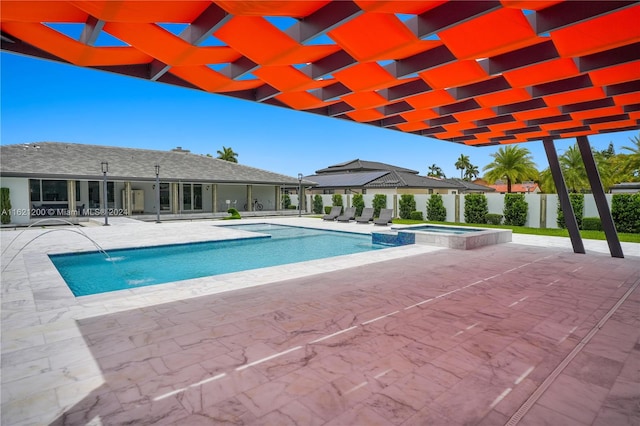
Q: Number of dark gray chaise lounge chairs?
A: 4